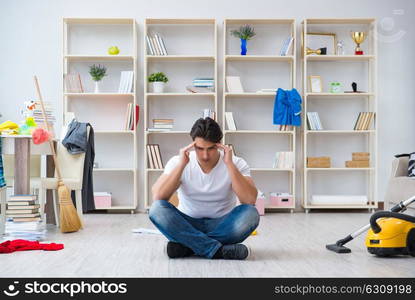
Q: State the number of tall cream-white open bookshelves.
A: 4